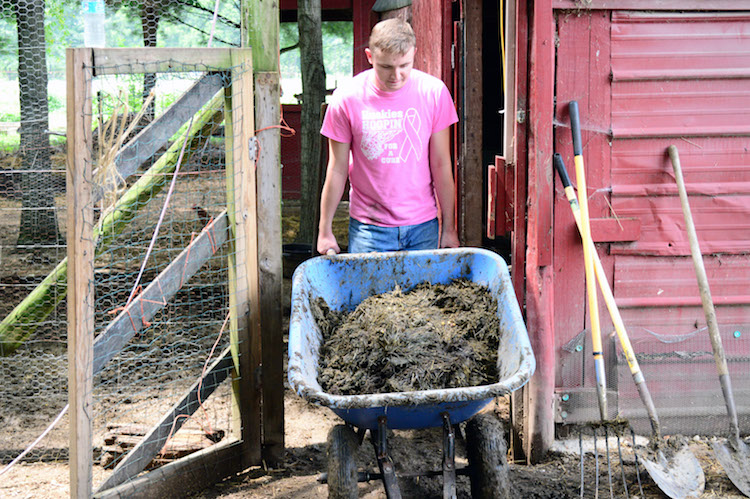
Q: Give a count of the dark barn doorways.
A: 1